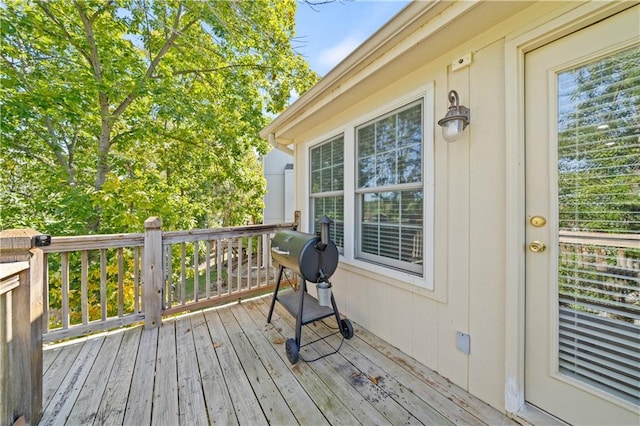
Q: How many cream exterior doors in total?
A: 1